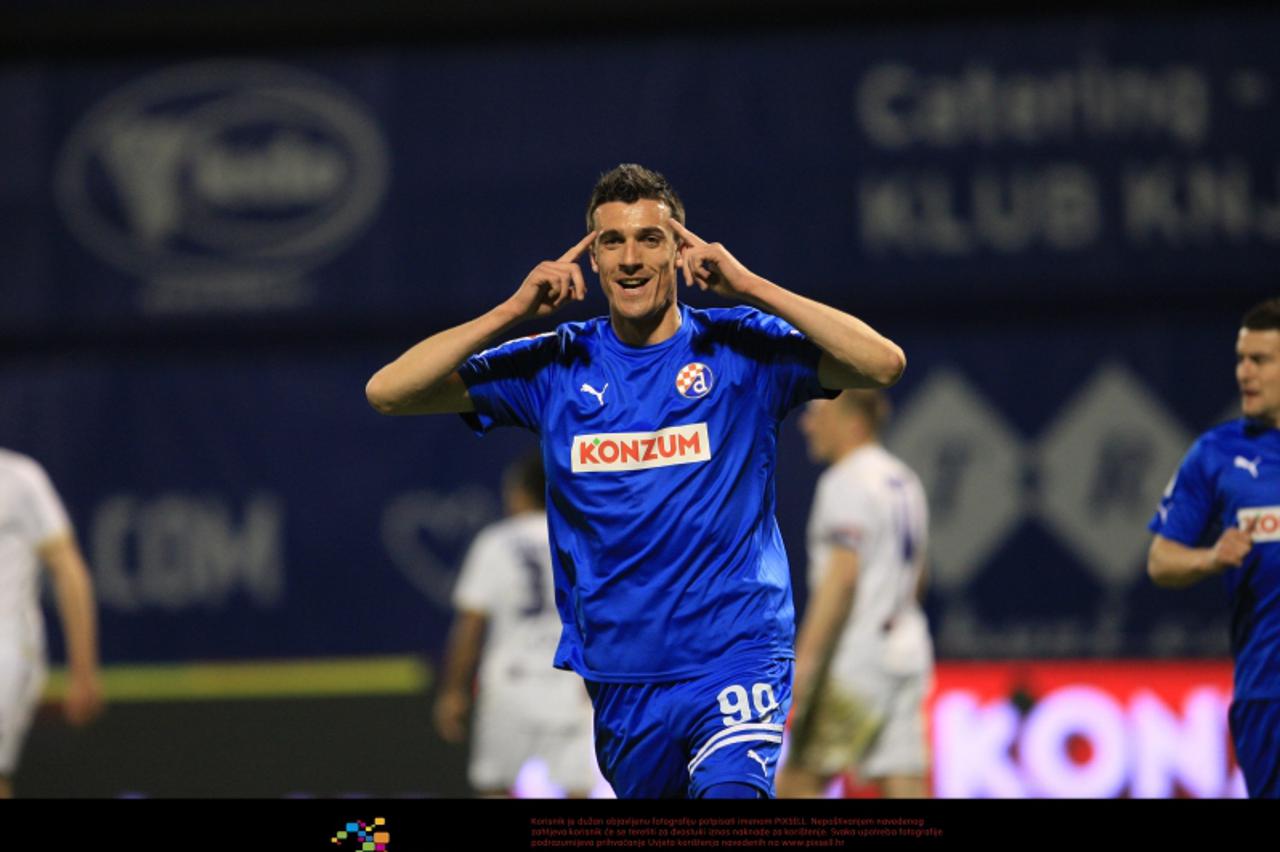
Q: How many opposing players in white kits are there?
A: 3